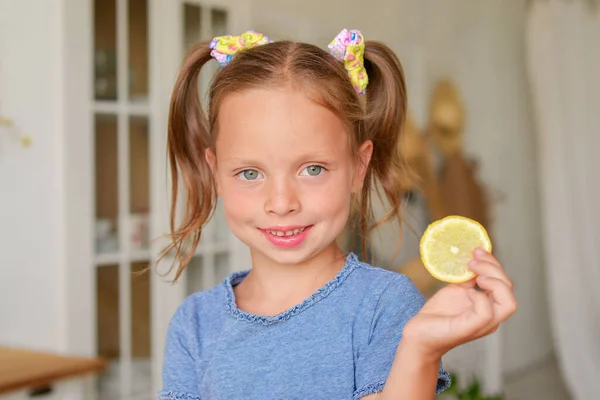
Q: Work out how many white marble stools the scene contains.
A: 0